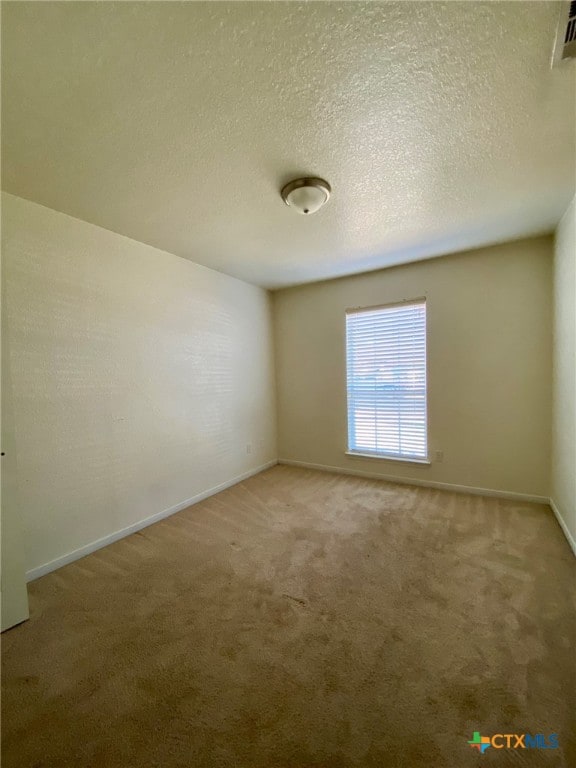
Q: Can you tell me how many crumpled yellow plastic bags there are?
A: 0